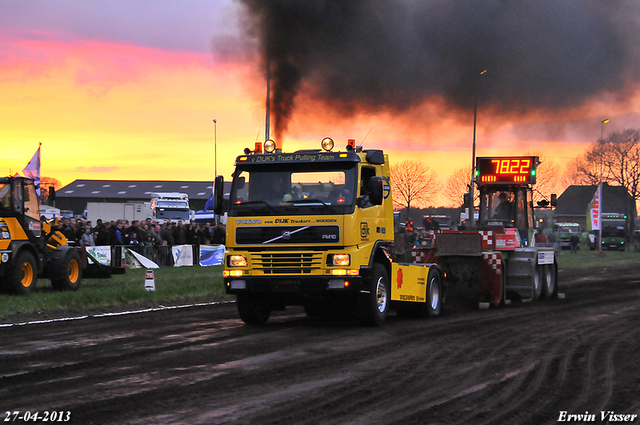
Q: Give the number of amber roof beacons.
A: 2